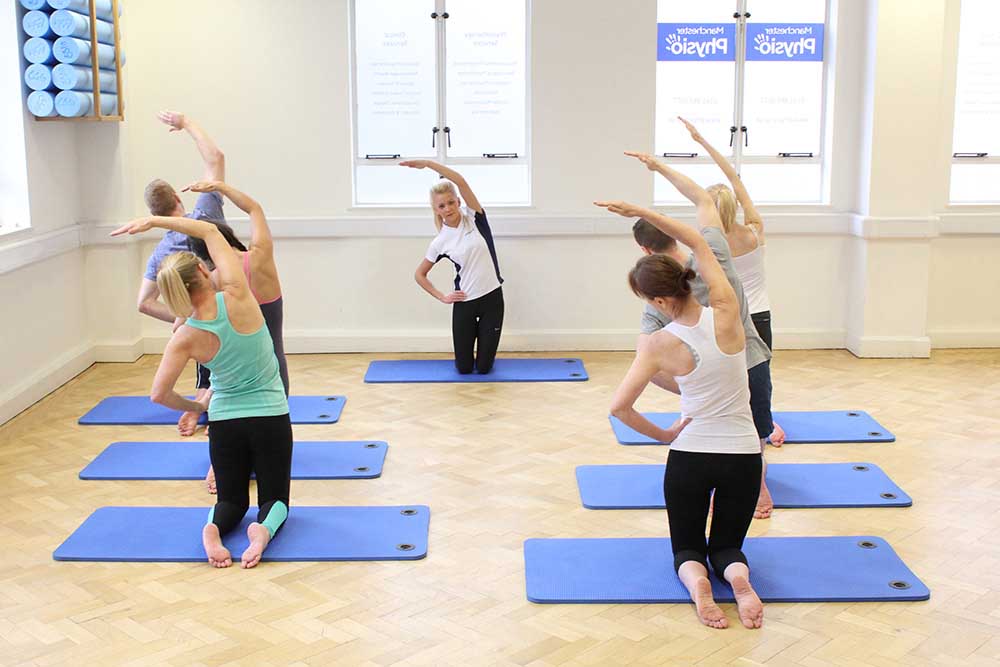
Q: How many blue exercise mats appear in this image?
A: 7